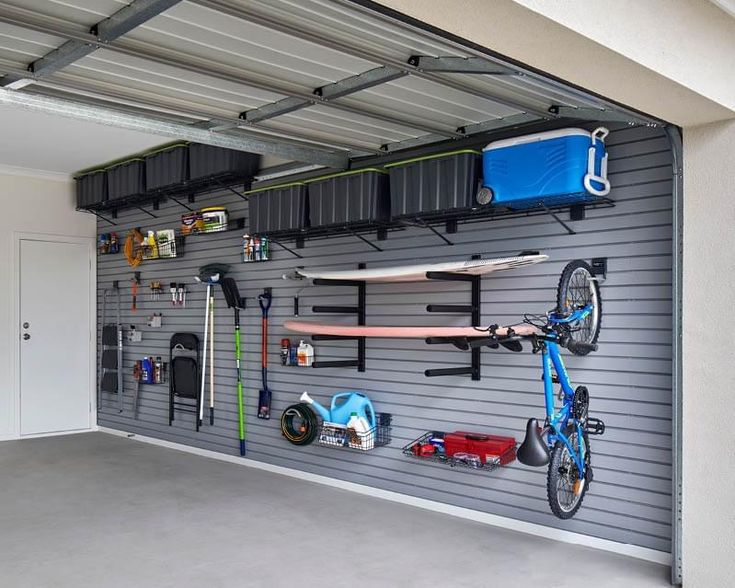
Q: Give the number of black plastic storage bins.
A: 7